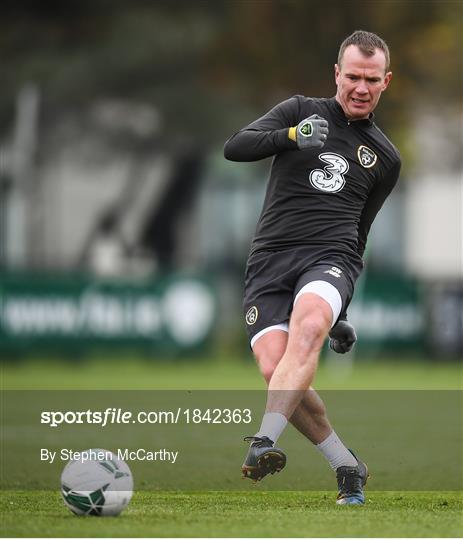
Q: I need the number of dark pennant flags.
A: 0